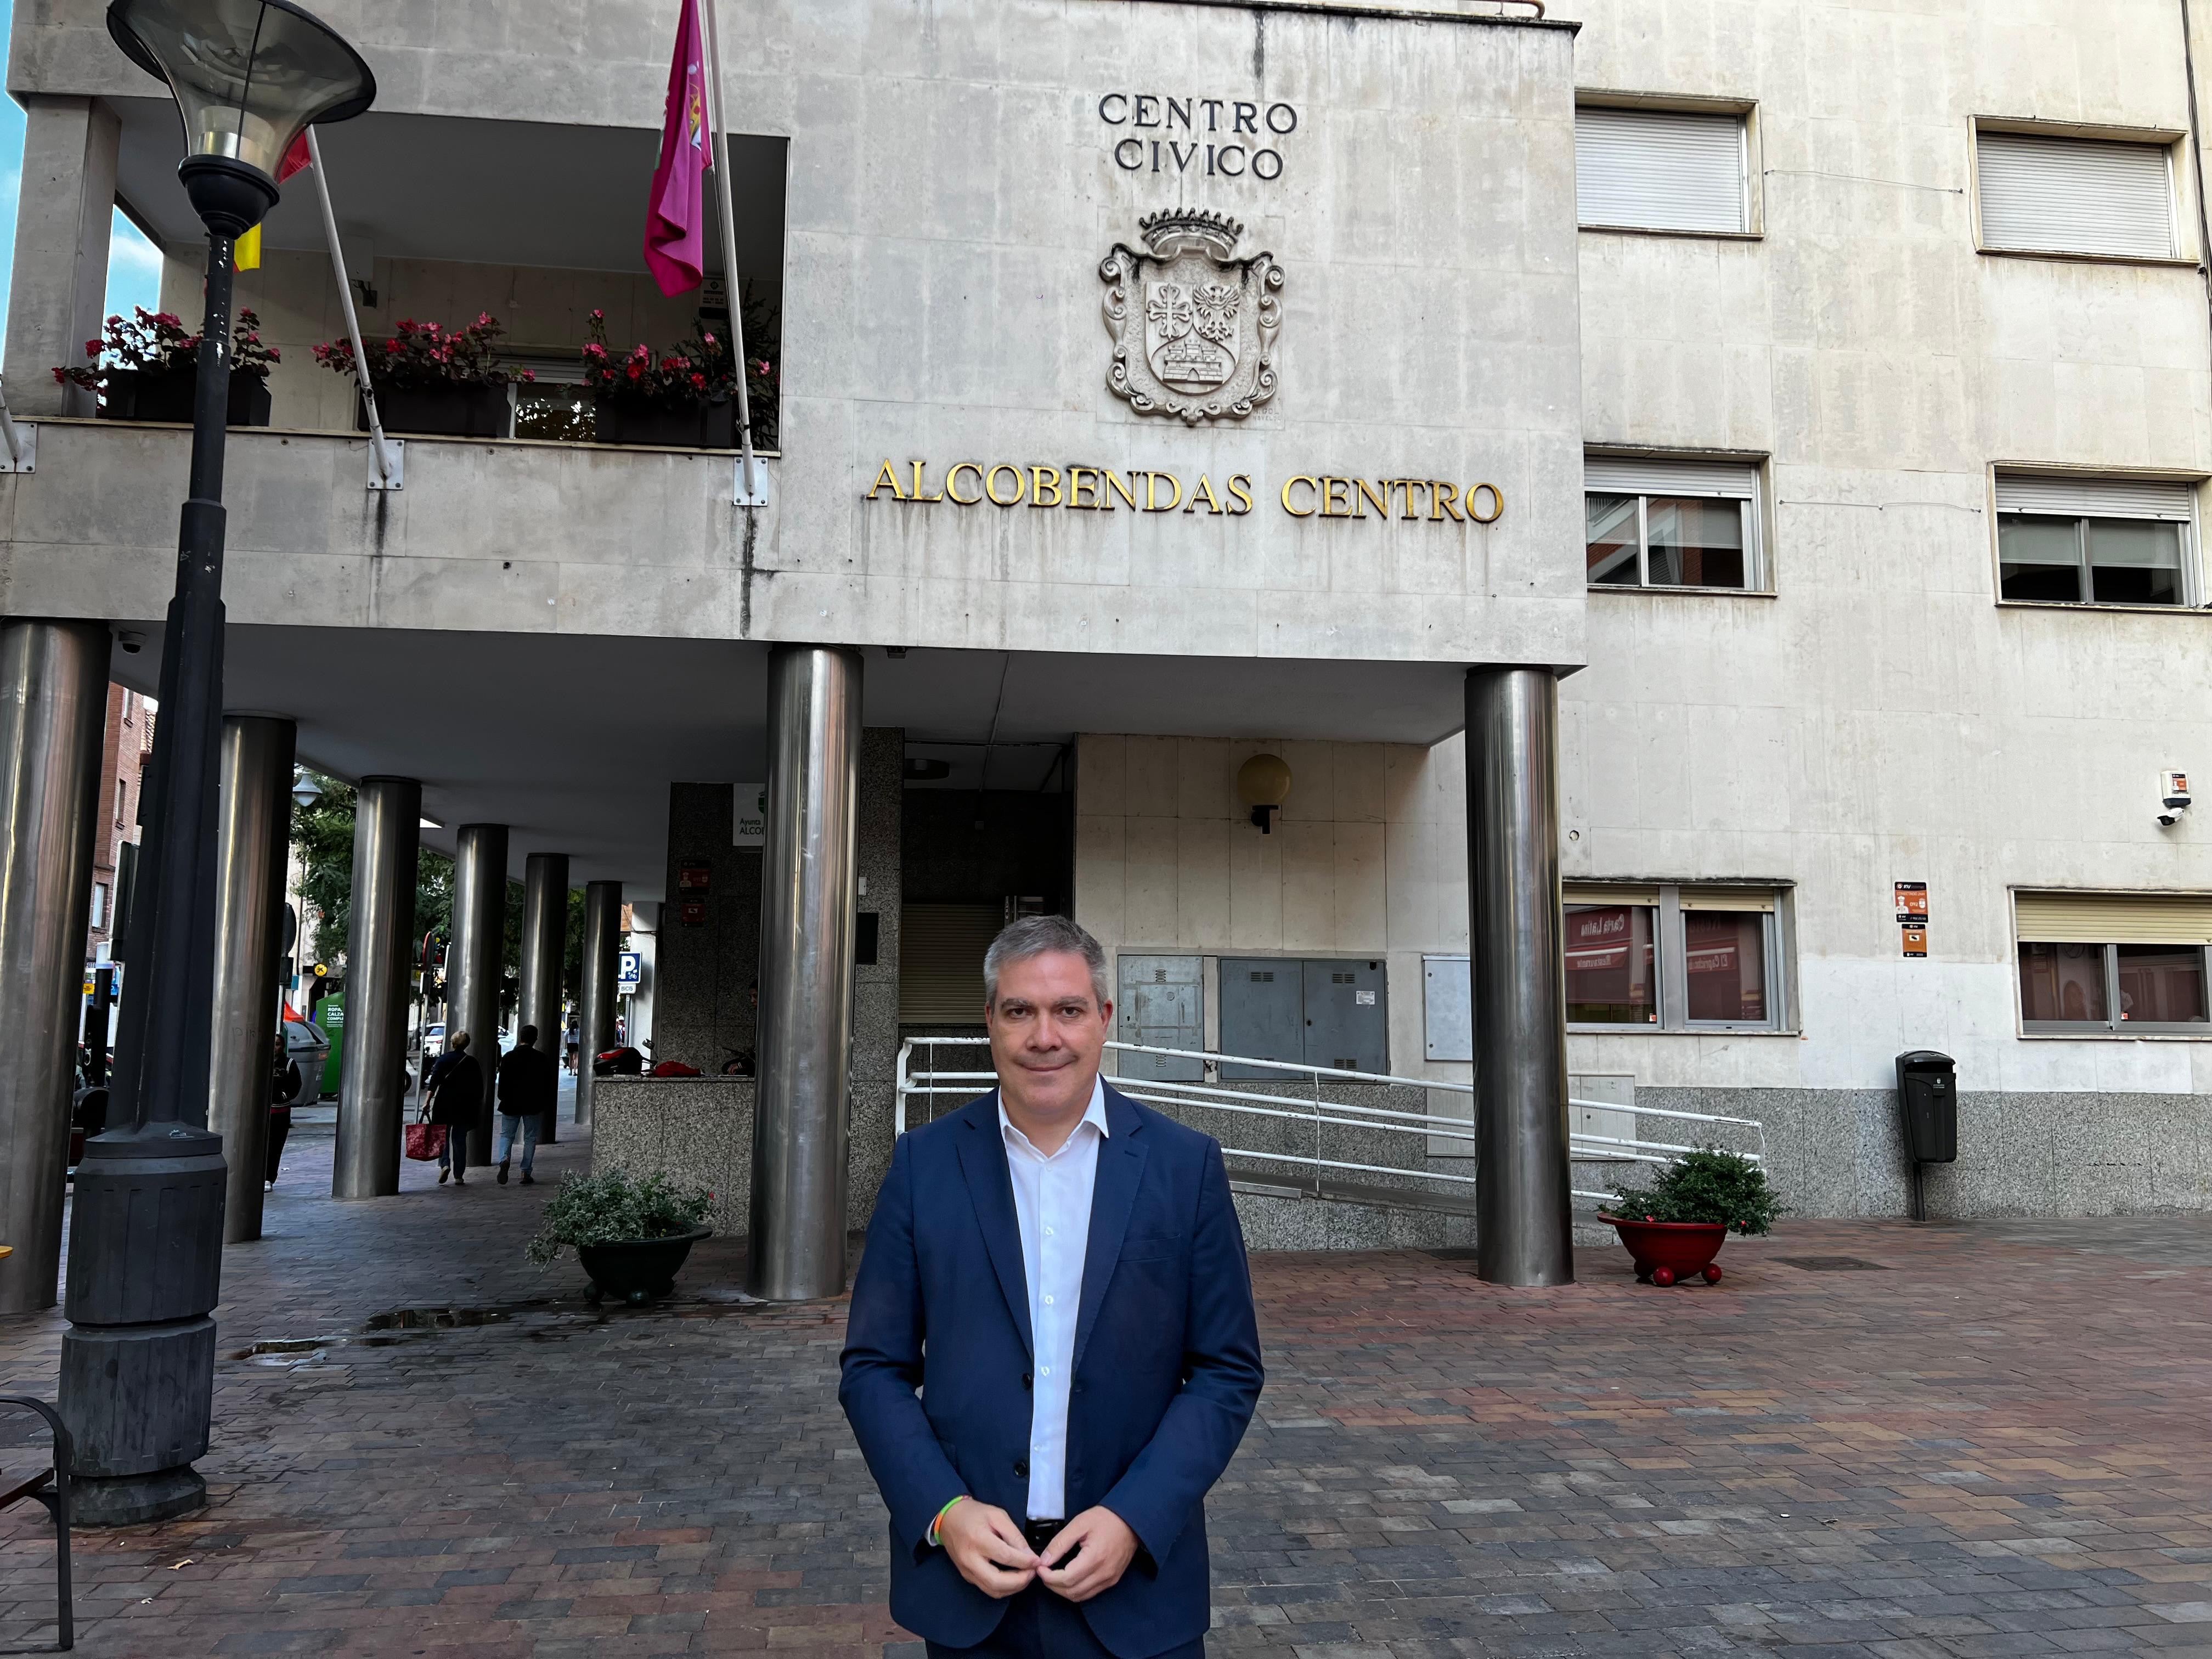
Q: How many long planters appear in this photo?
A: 3